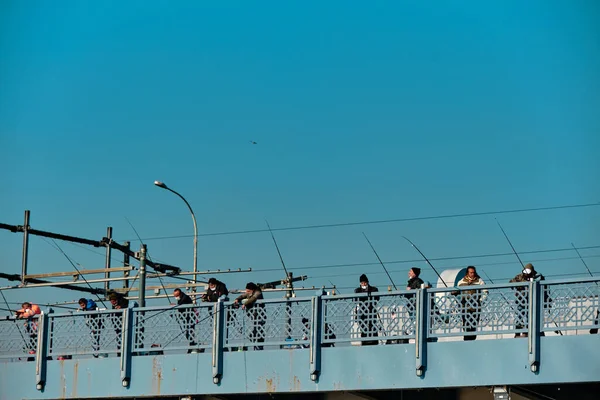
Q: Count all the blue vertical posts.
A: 6